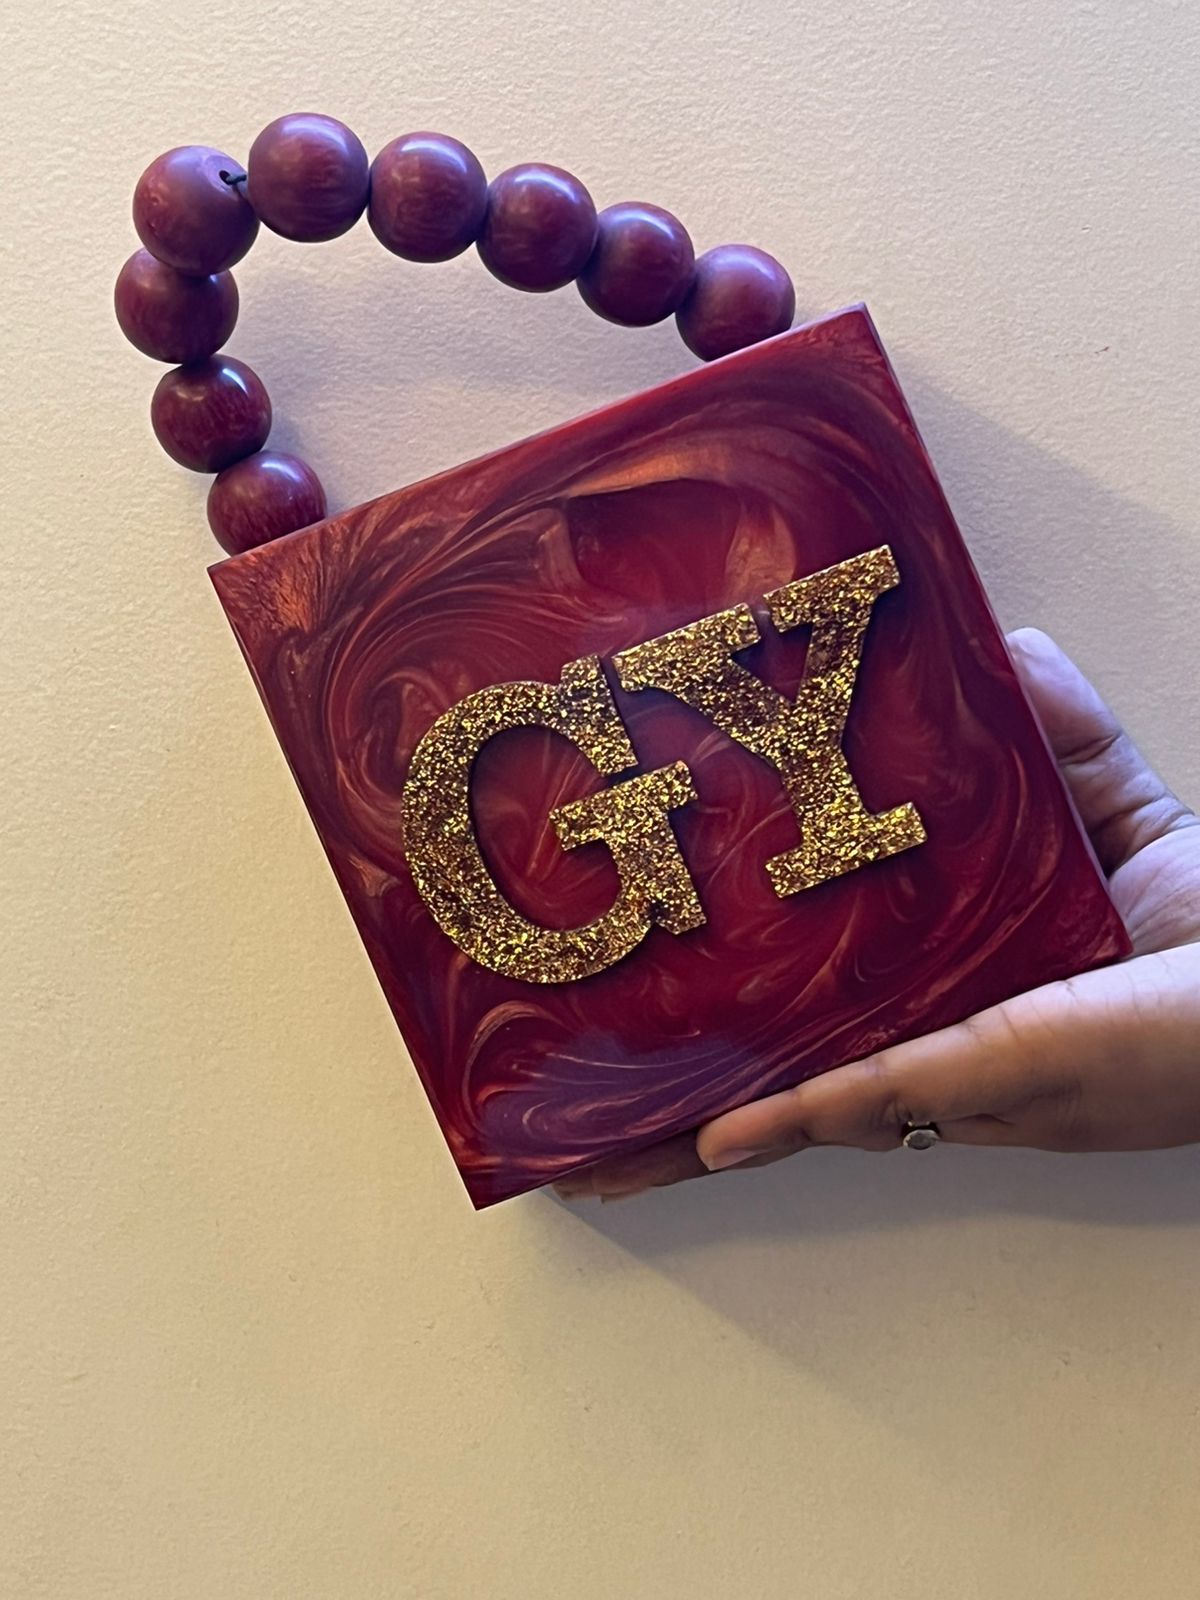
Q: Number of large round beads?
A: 9